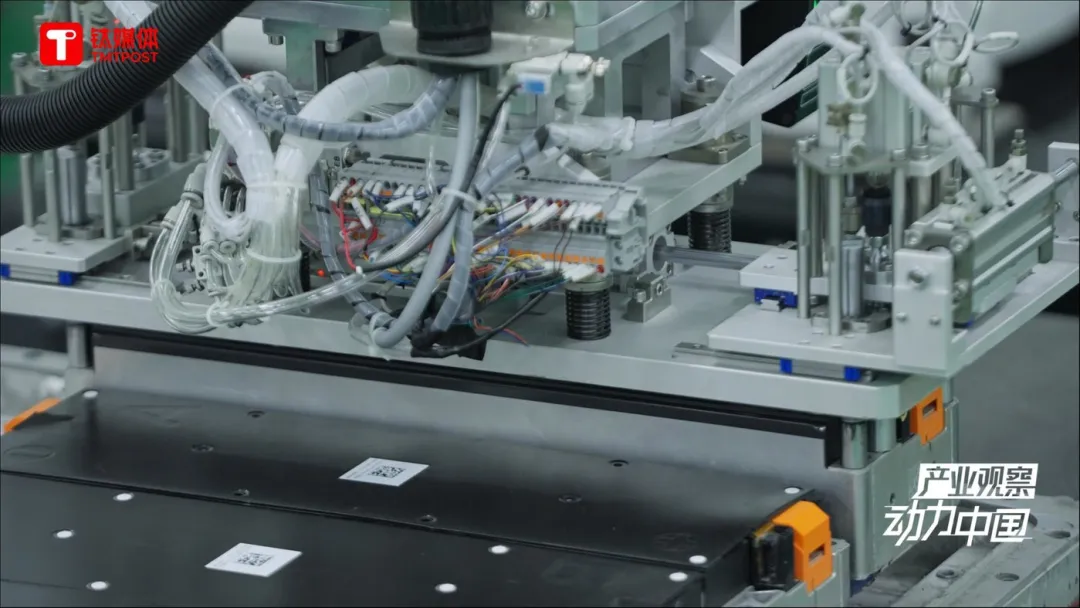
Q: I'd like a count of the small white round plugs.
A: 9